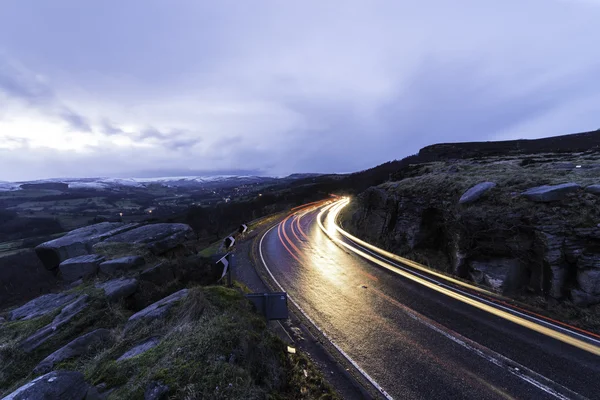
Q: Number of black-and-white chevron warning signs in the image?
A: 3